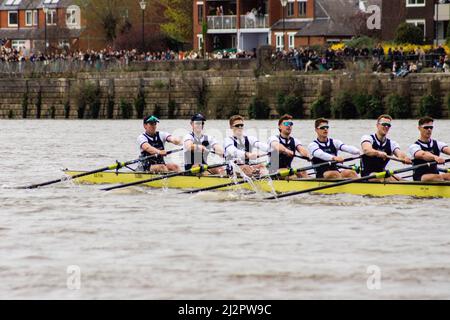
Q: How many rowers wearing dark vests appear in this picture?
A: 7